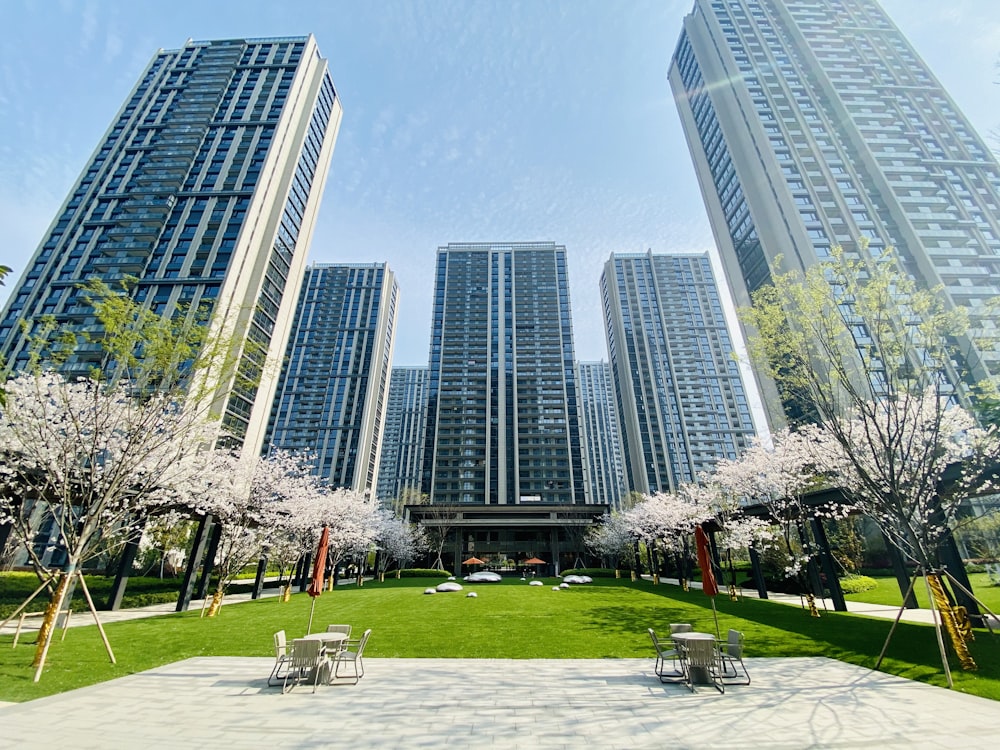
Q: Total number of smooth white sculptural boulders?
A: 12